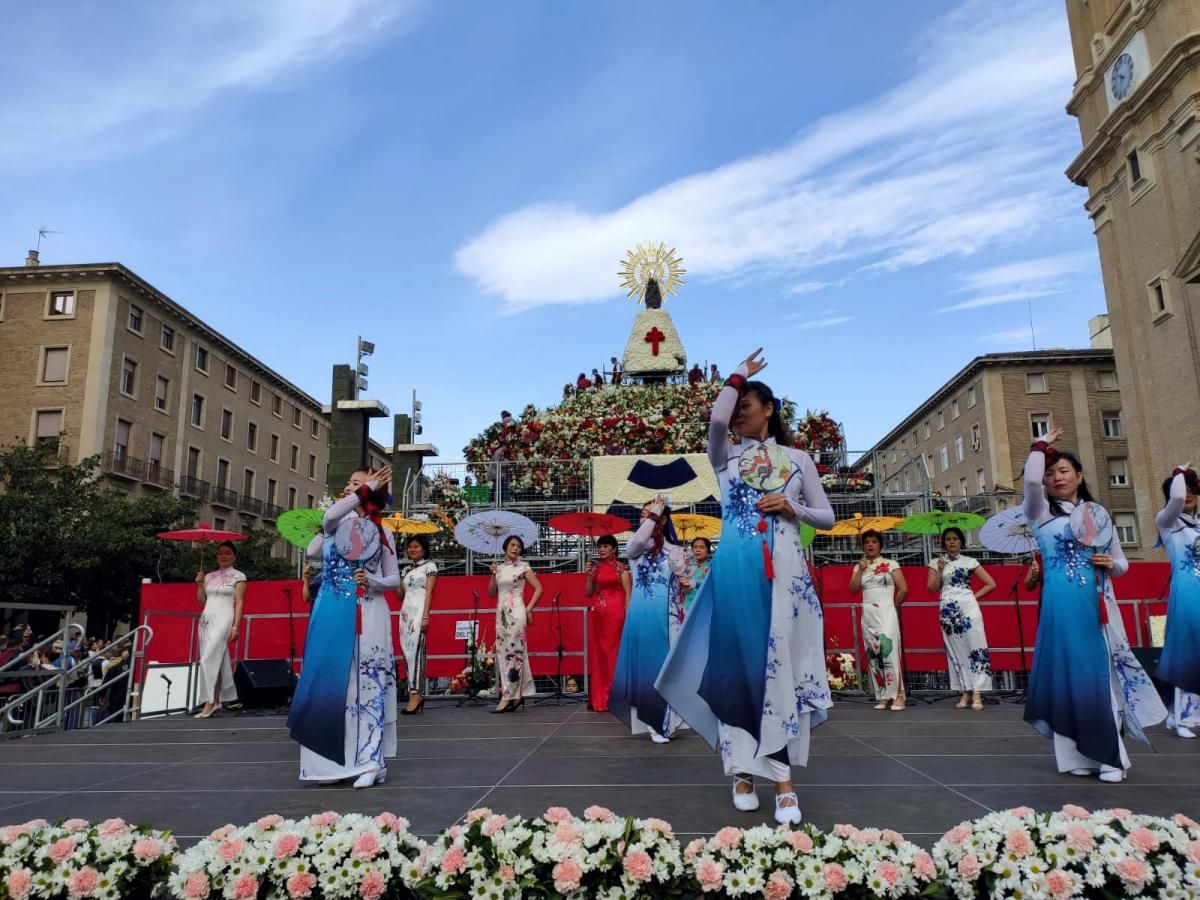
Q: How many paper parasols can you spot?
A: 10